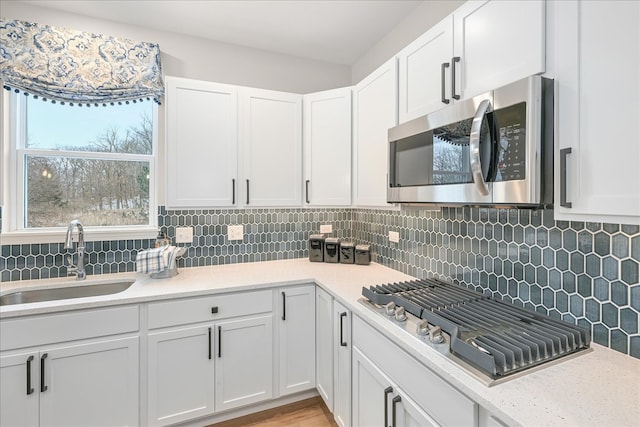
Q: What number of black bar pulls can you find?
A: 14